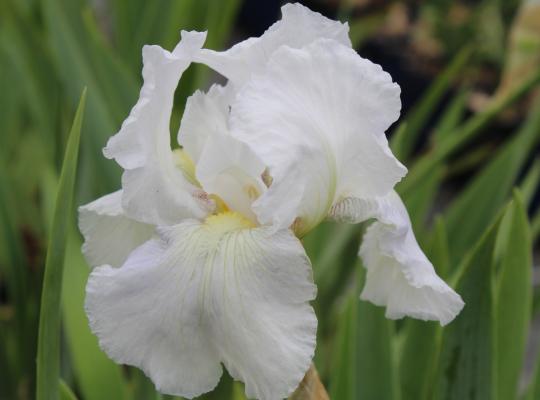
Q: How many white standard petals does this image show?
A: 3